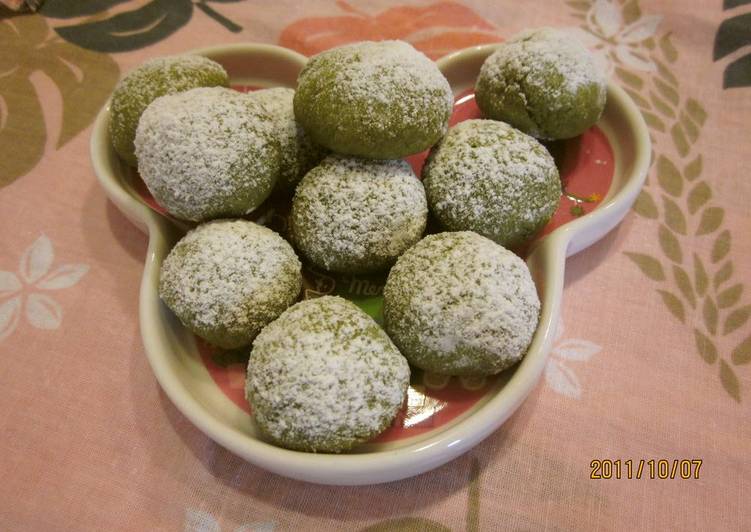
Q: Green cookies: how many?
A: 10